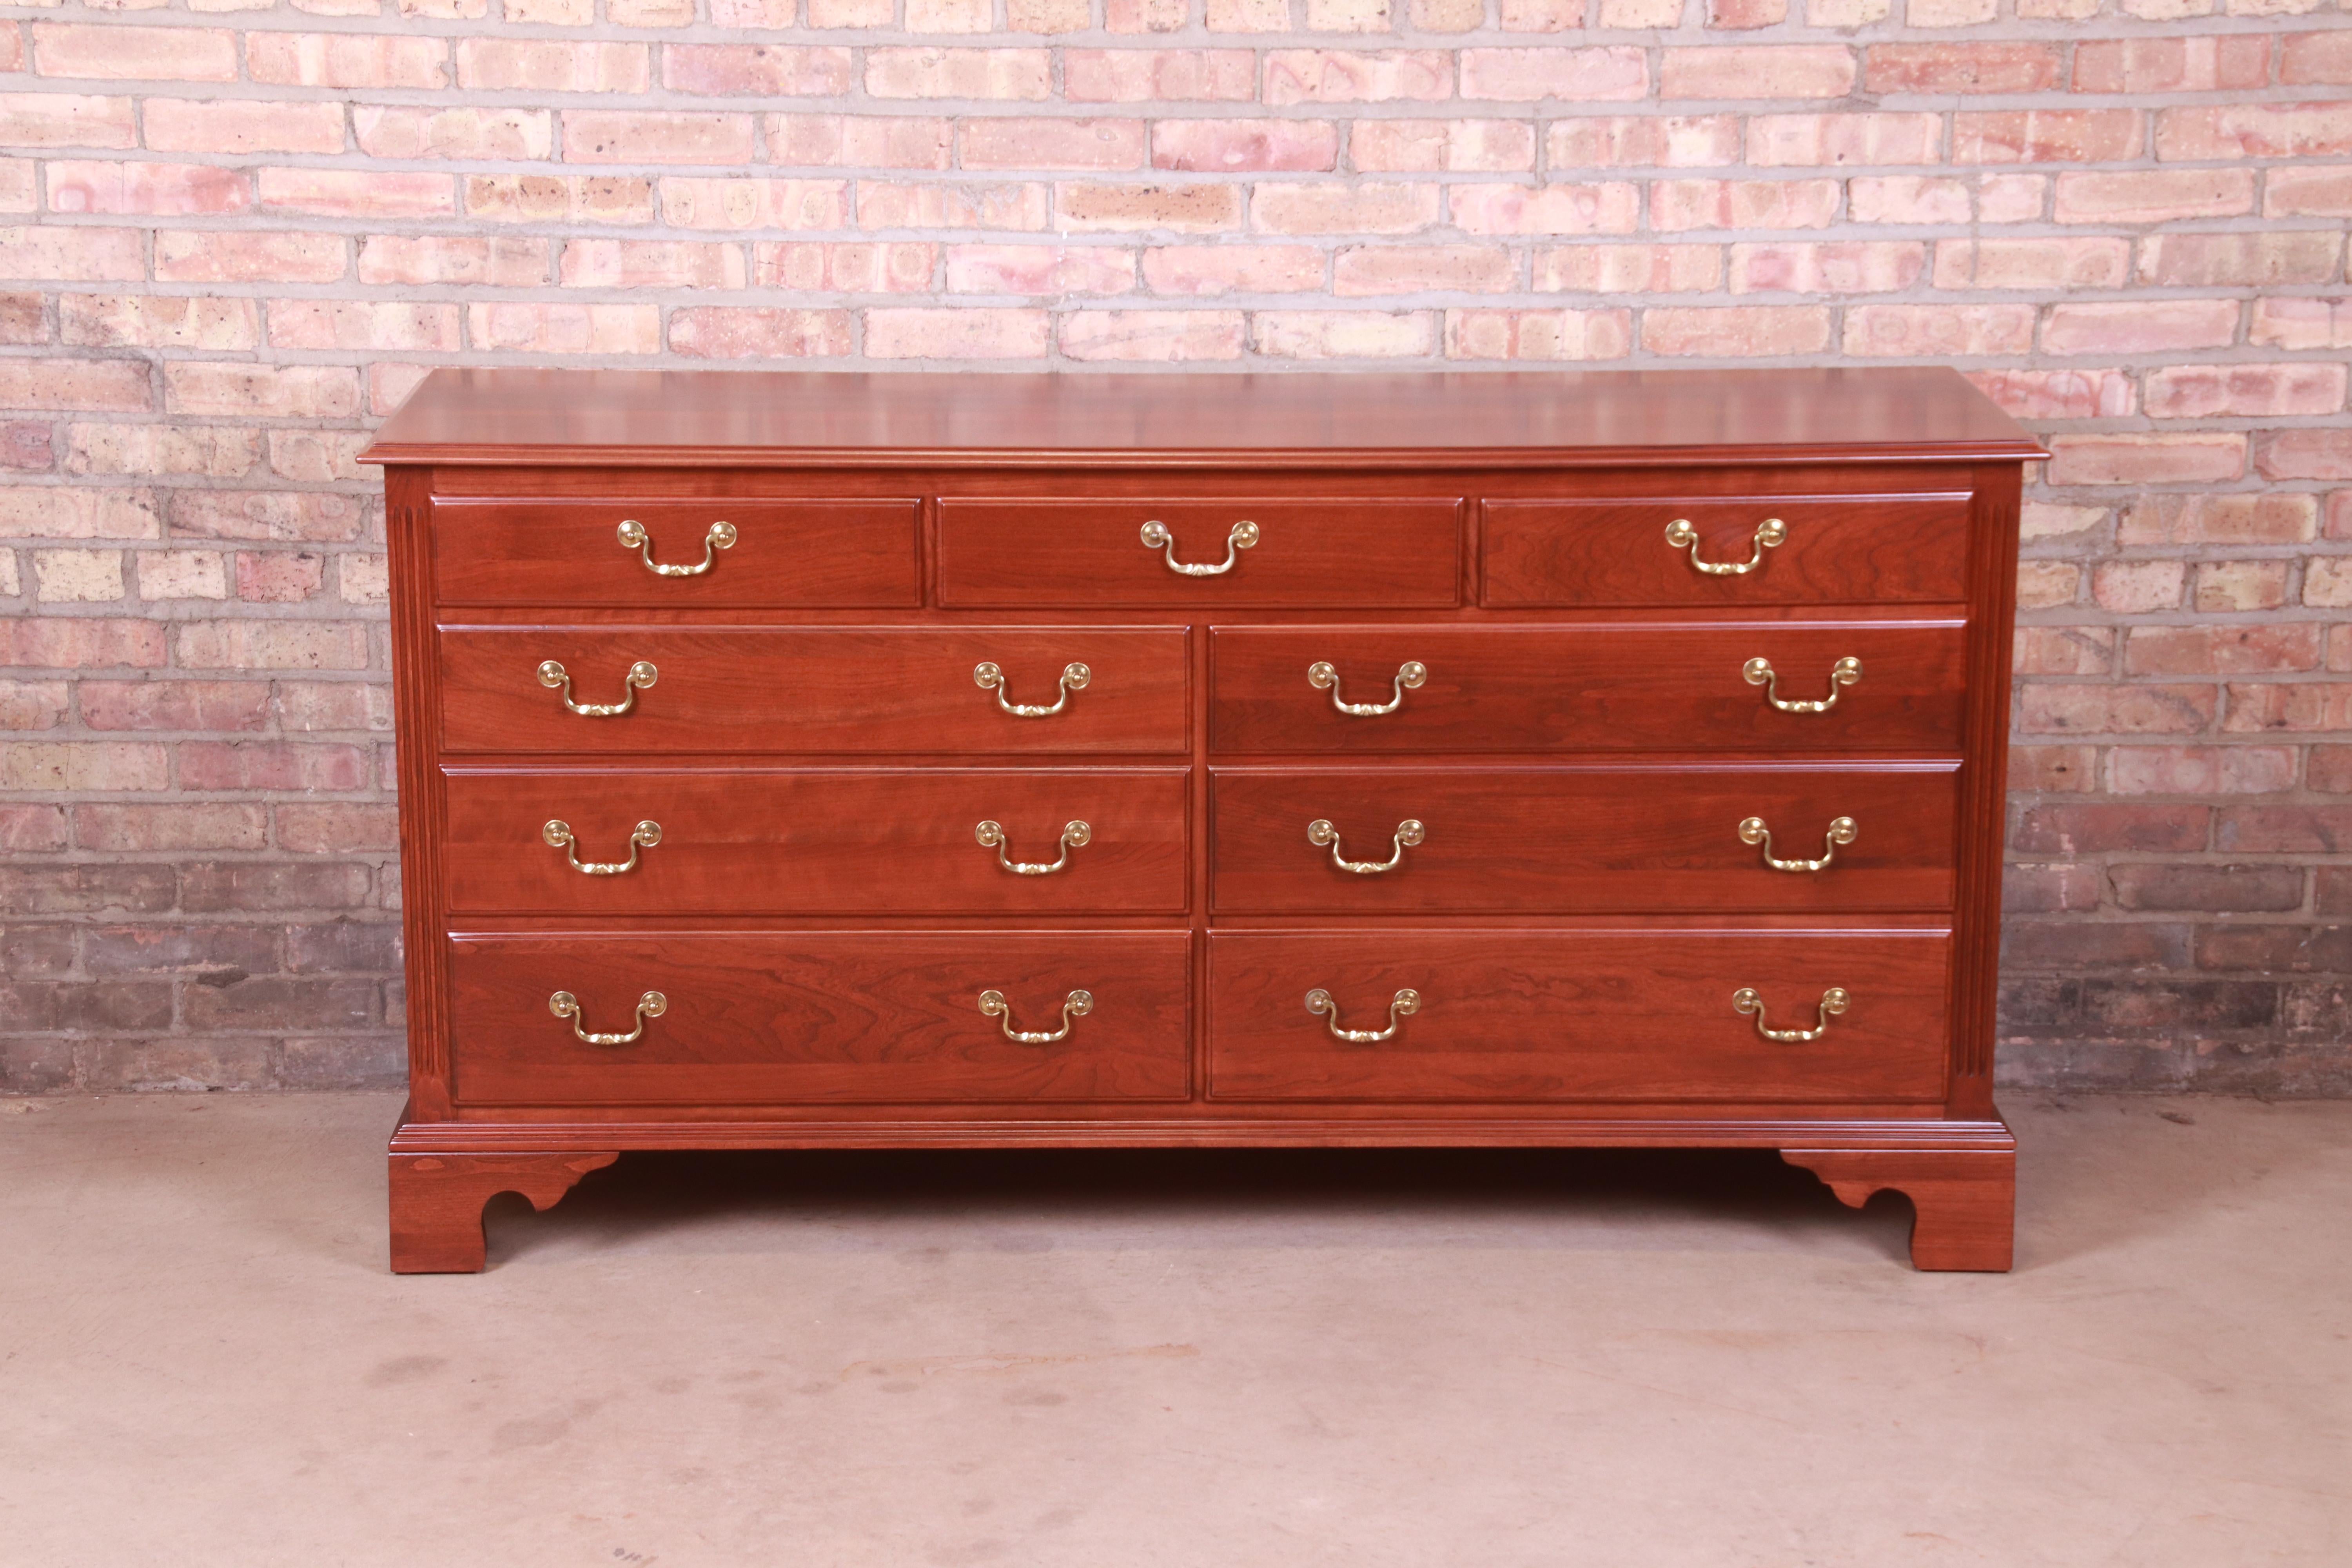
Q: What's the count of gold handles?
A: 15